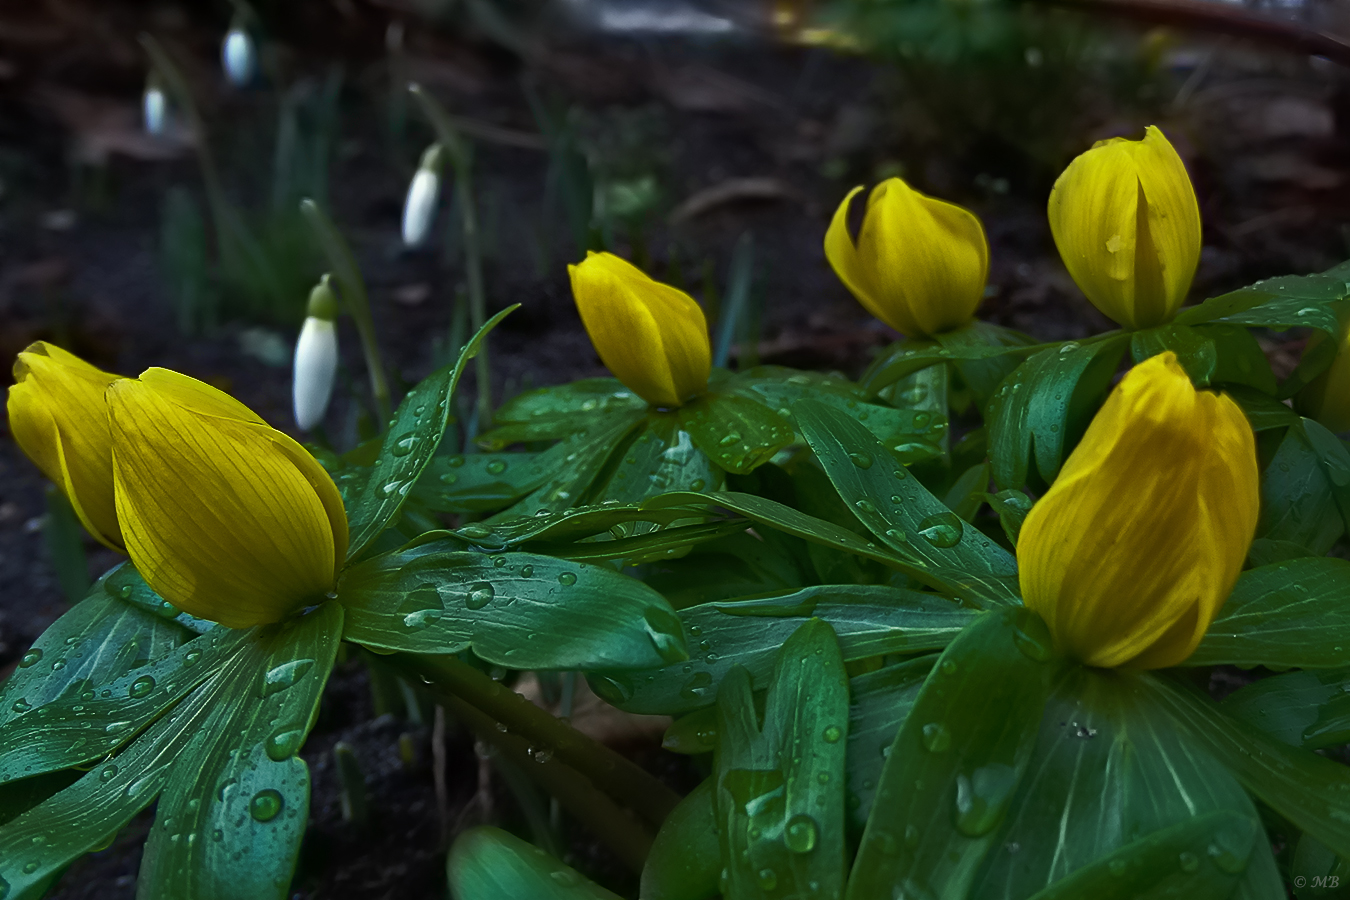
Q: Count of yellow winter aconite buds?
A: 6